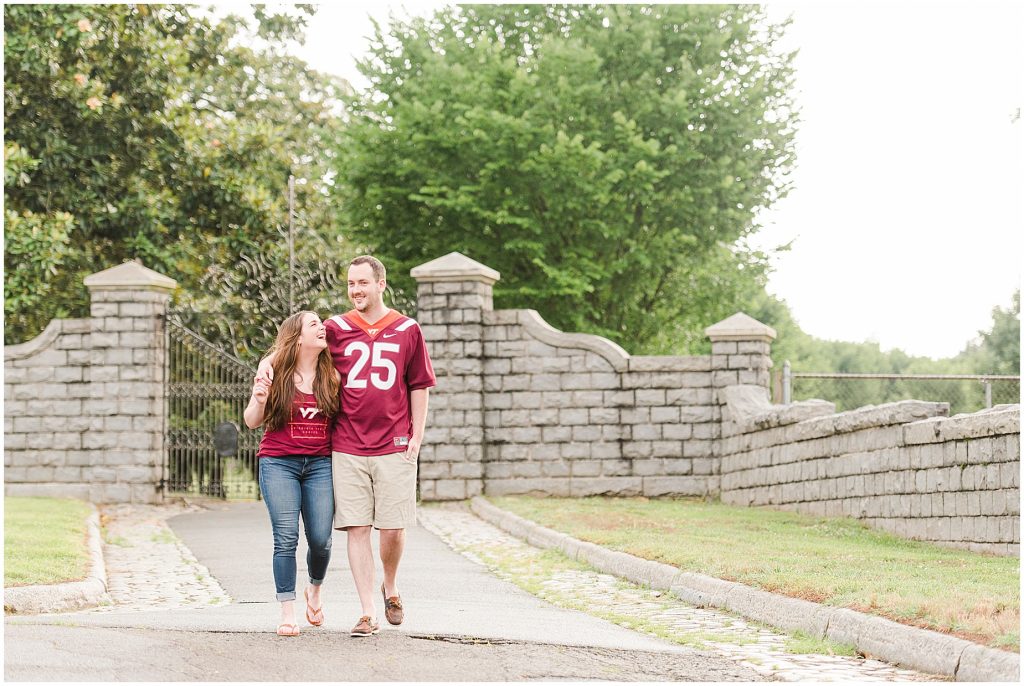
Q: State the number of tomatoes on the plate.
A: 0